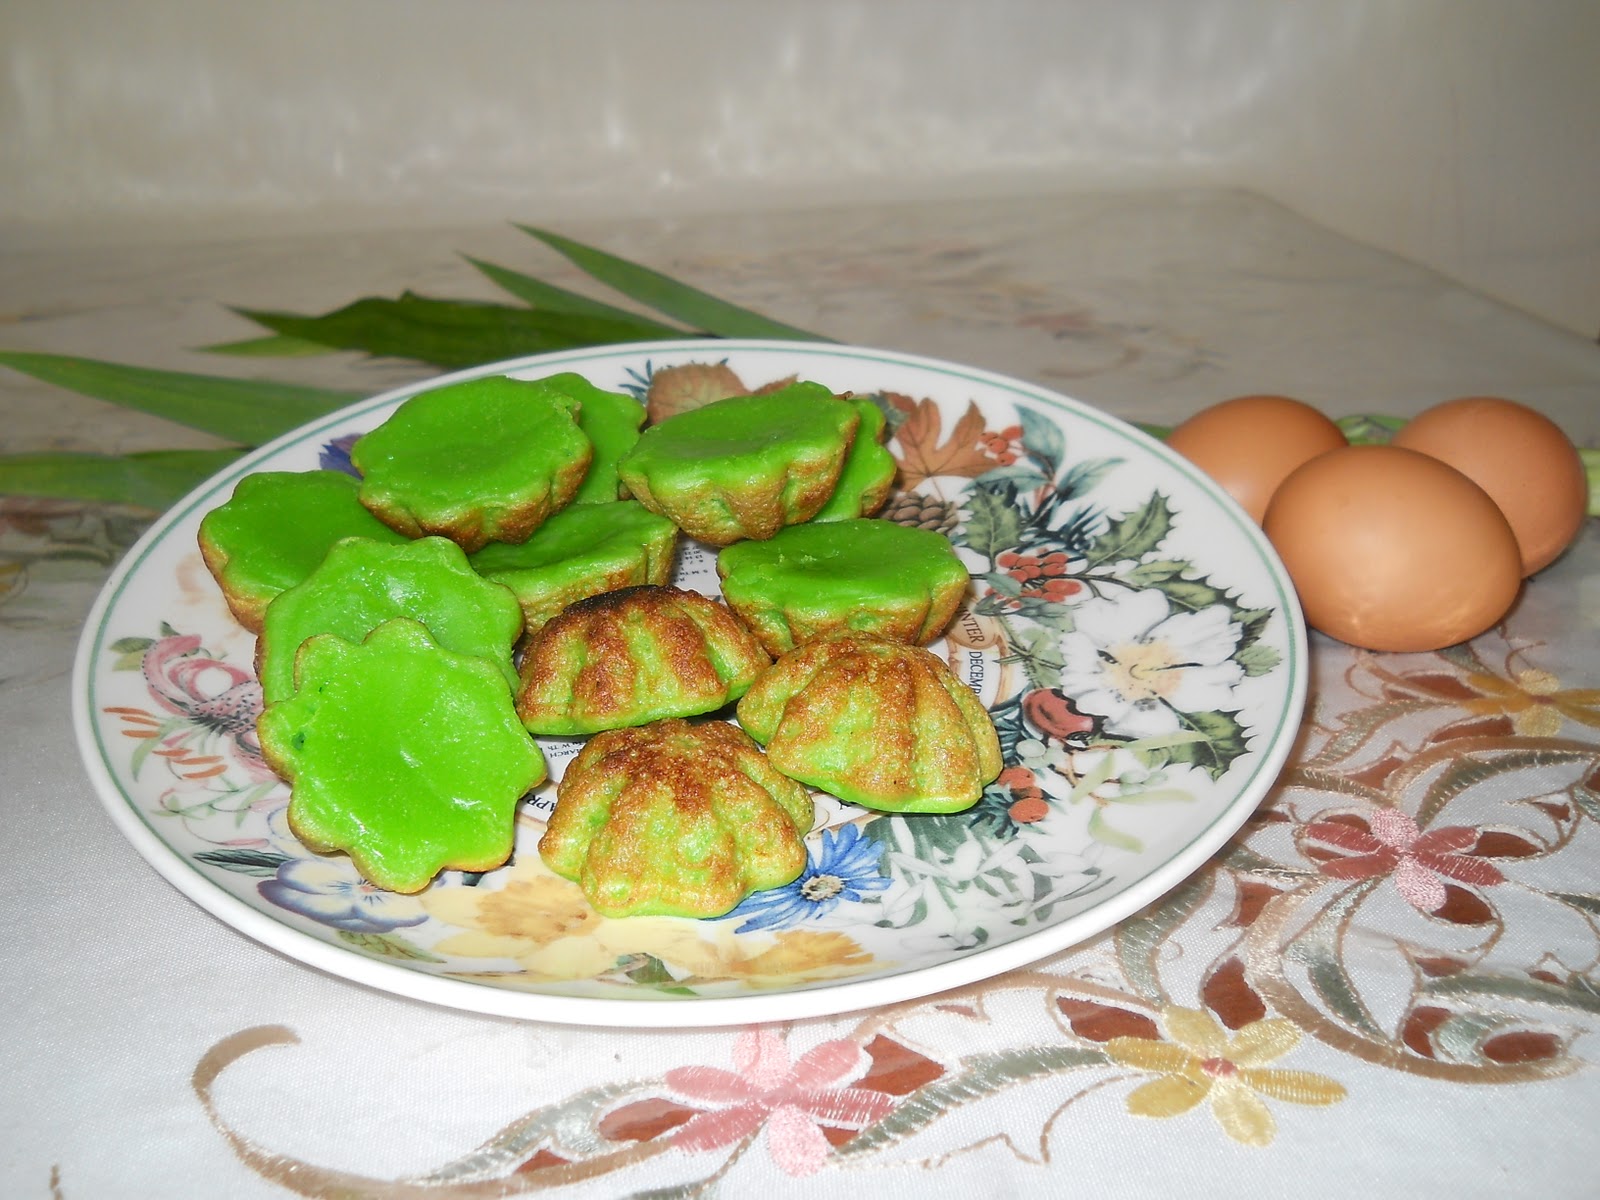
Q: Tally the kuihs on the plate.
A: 12